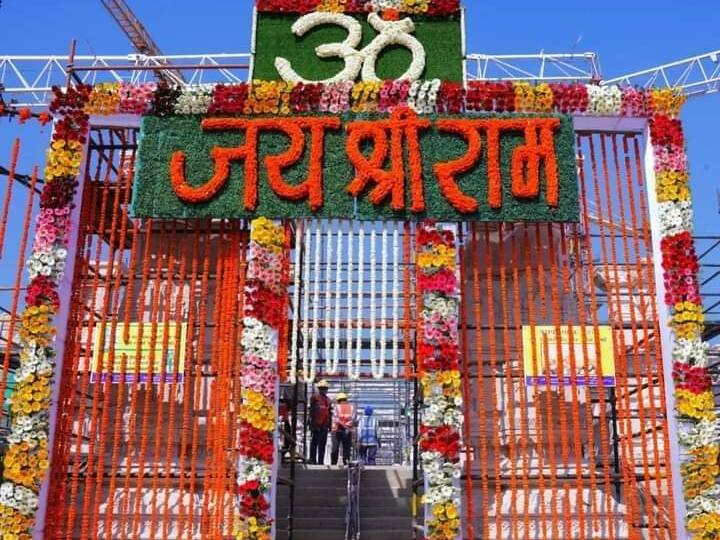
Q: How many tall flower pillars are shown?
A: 4